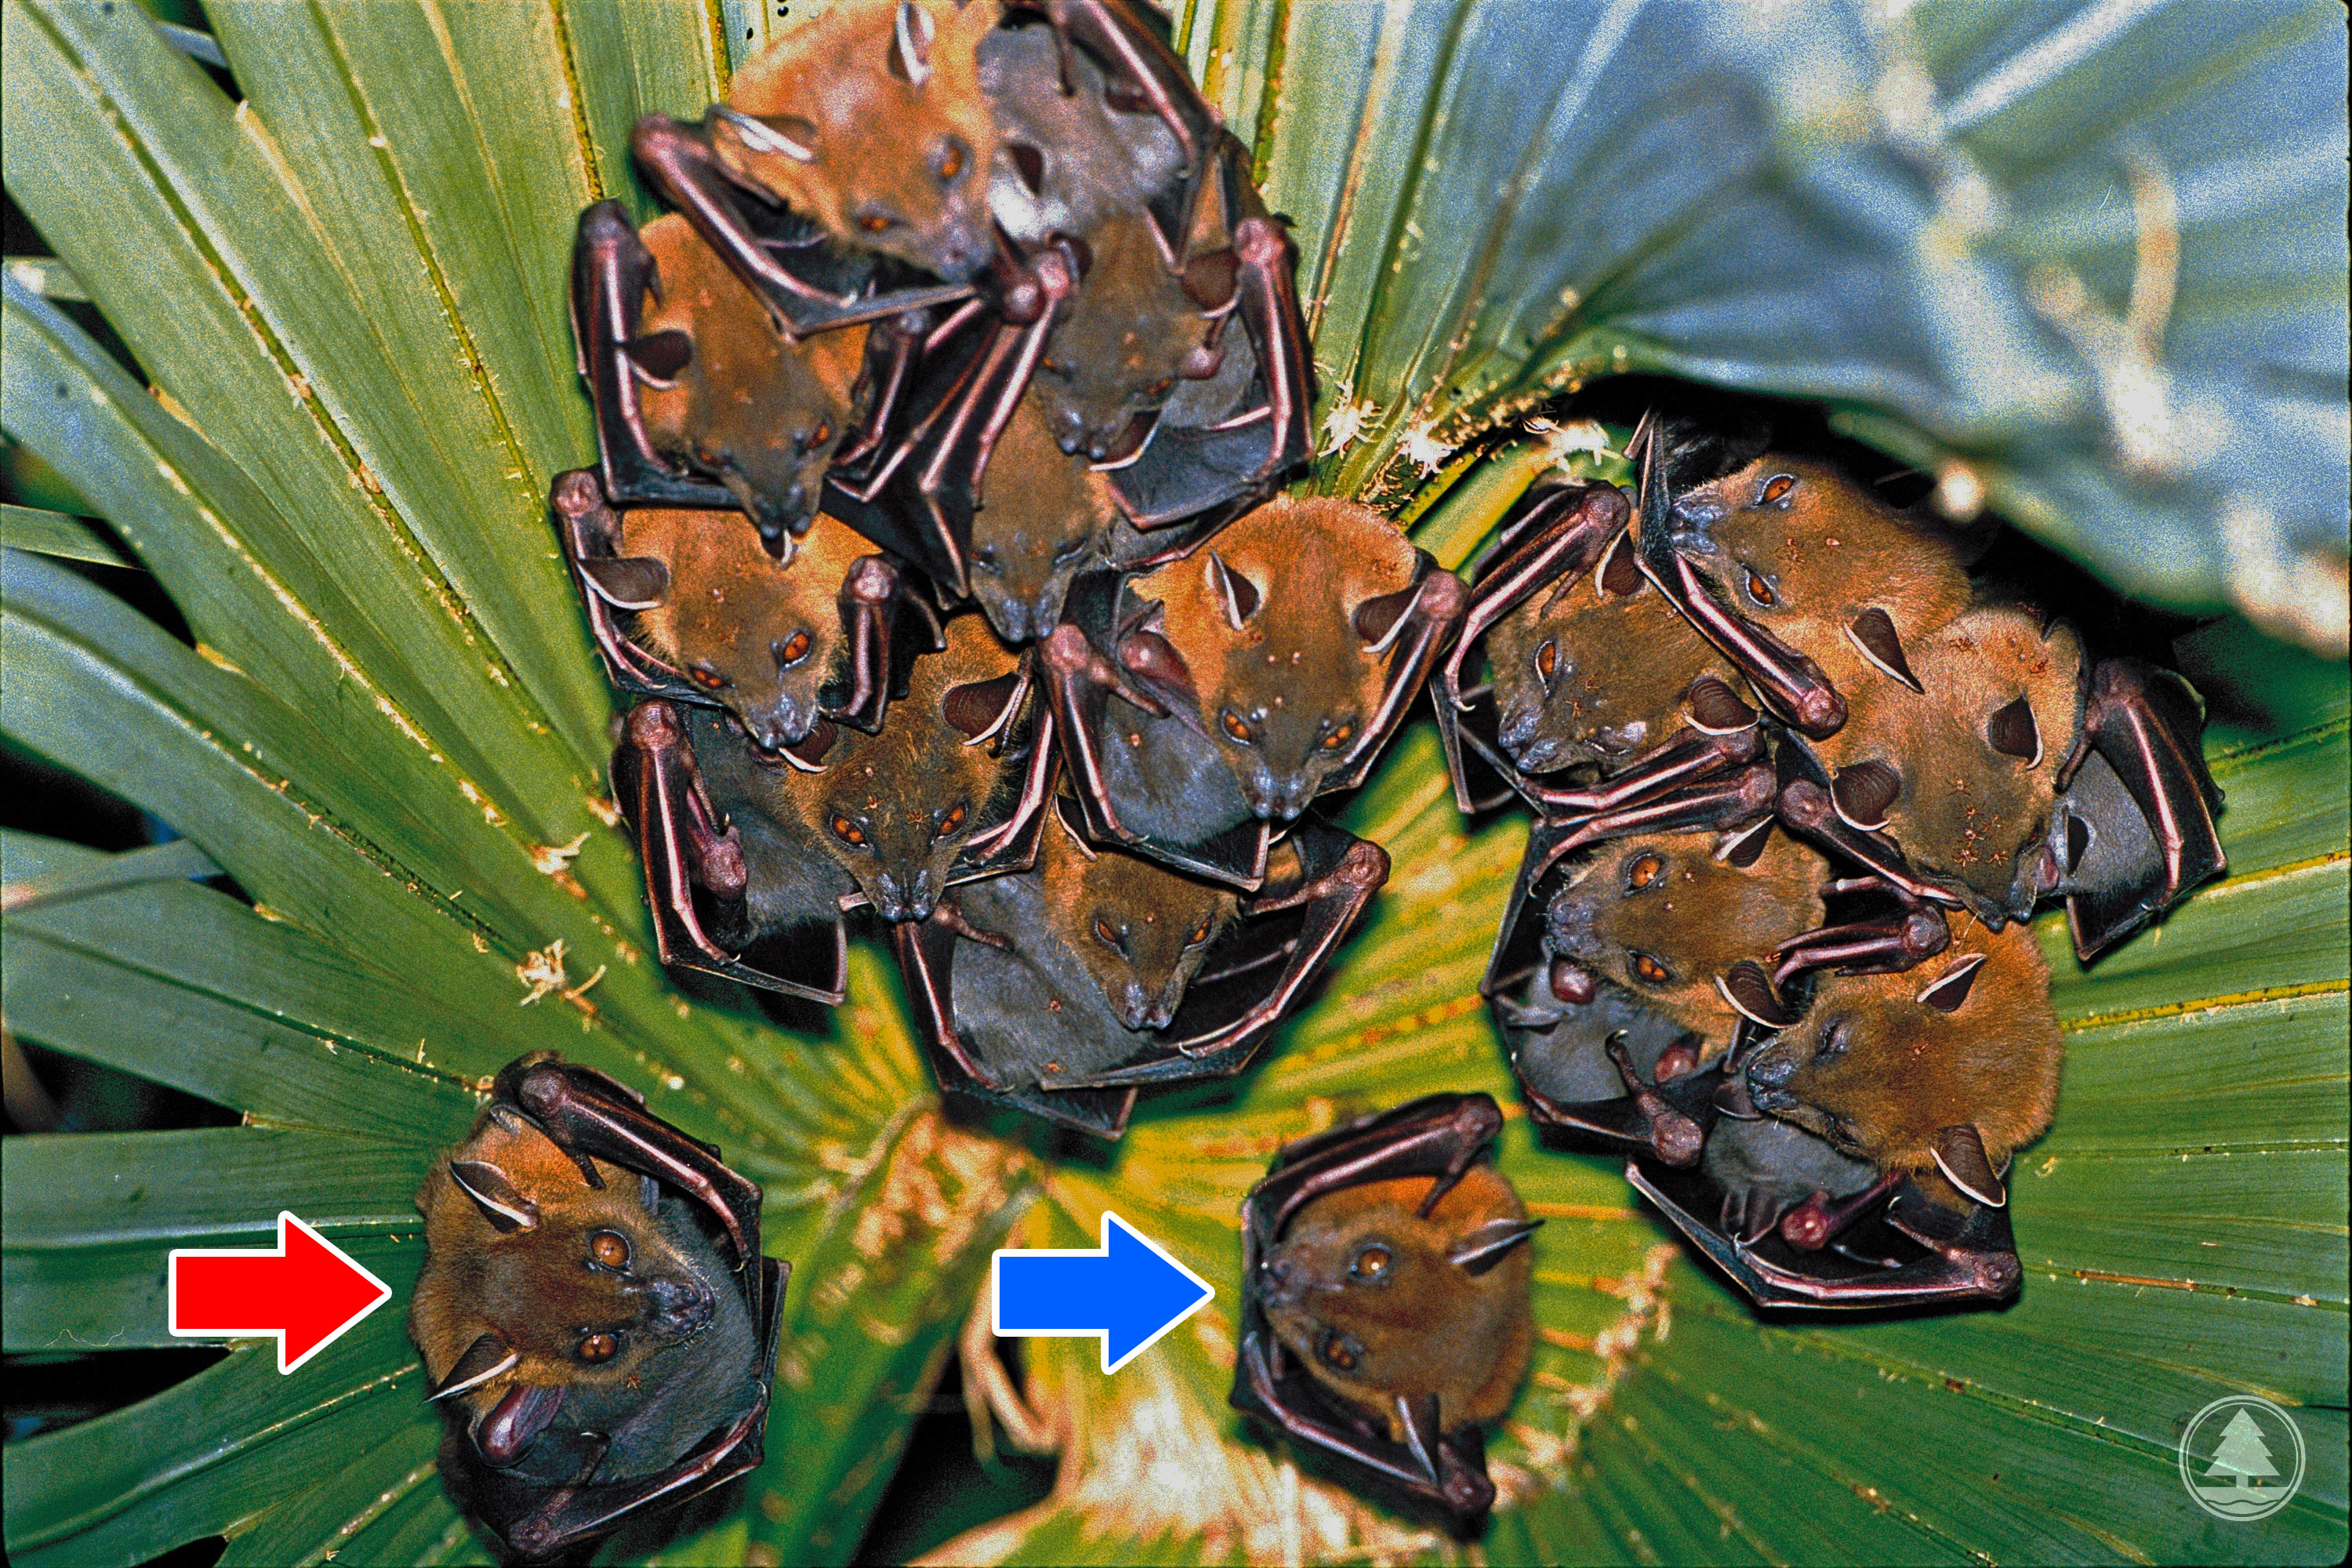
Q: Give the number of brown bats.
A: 15